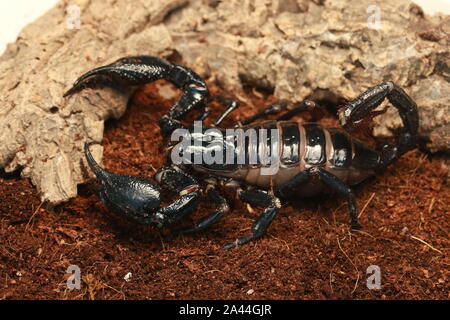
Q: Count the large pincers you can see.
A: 2